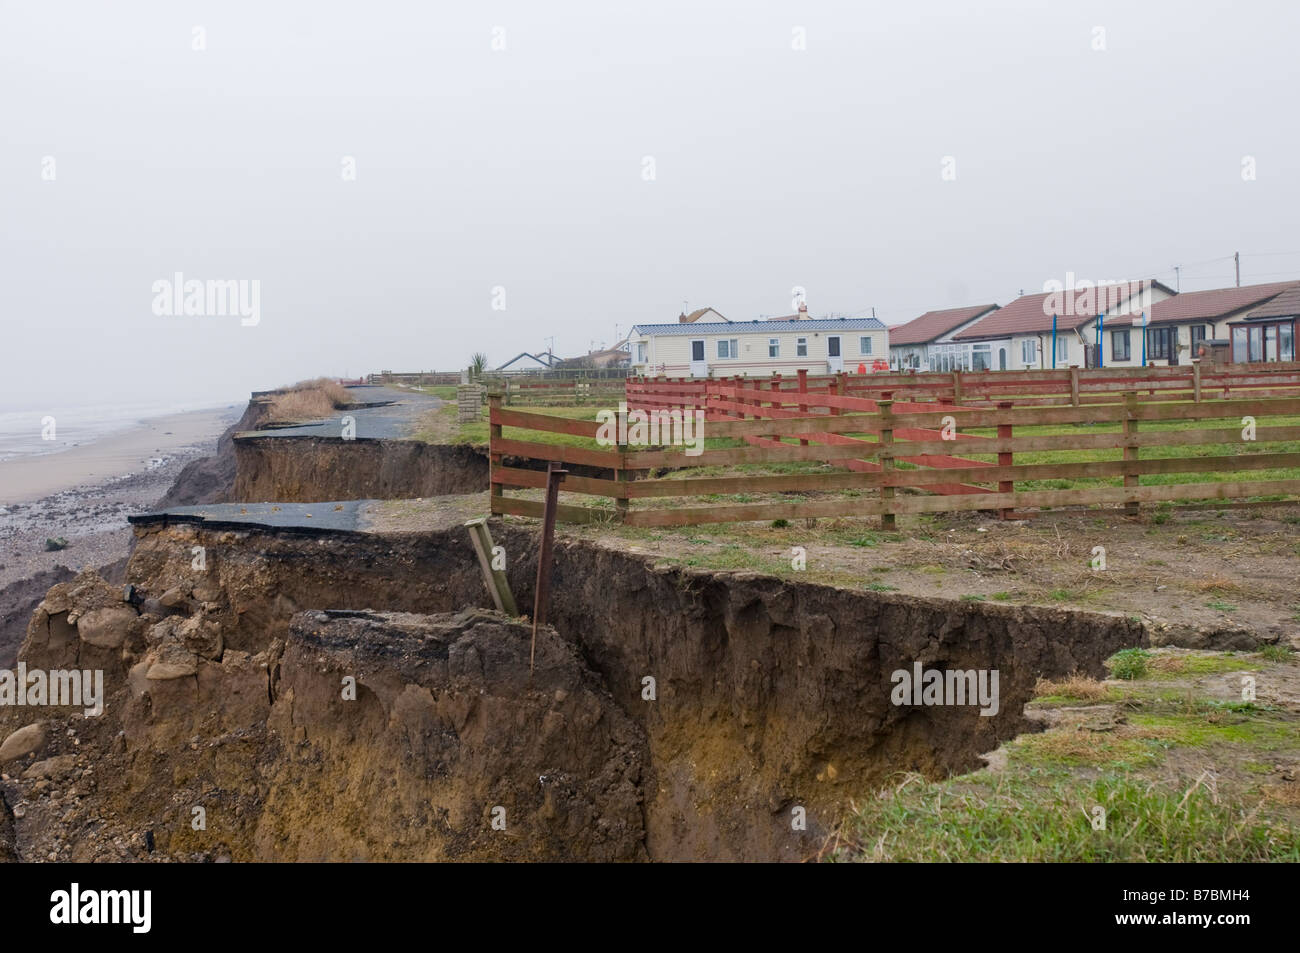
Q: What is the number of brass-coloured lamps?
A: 0